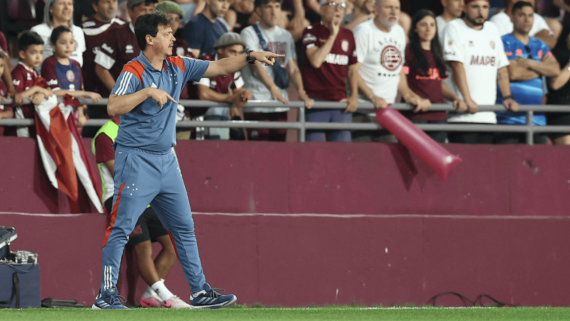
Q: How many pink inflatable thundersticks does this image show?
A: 1